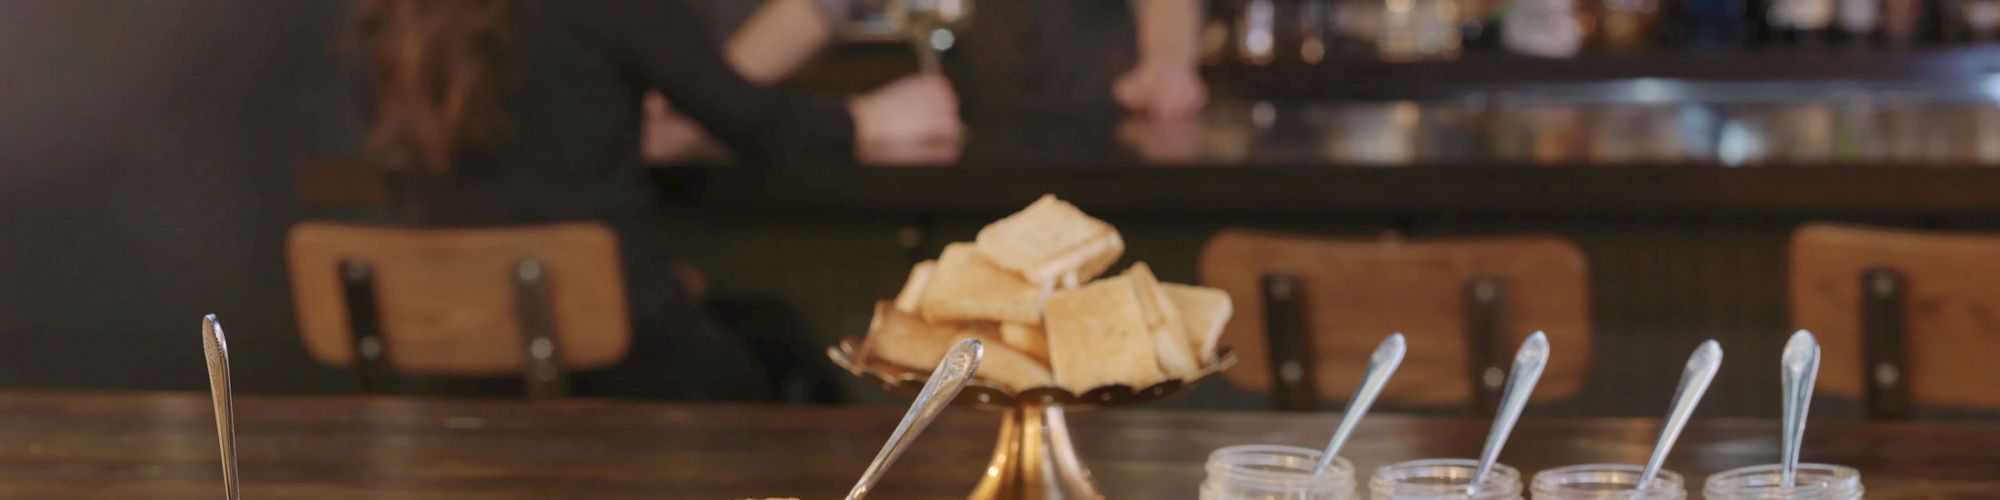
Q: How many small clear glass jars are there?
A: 4